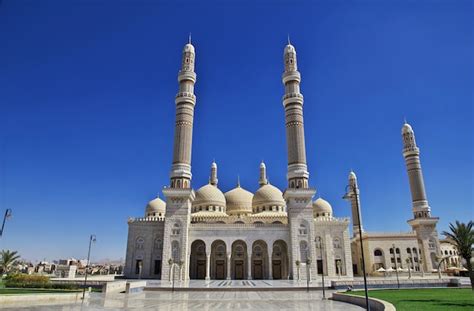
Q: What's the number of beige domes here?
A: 5